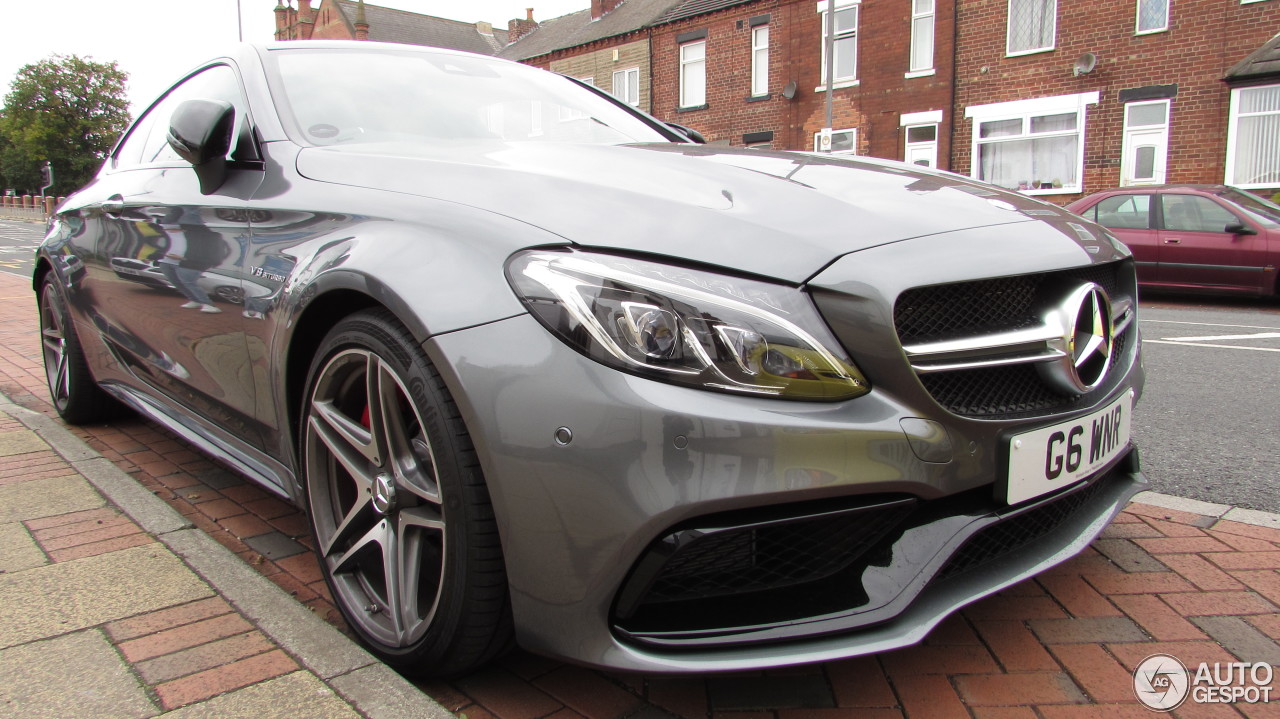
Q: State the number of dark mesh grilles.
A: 3